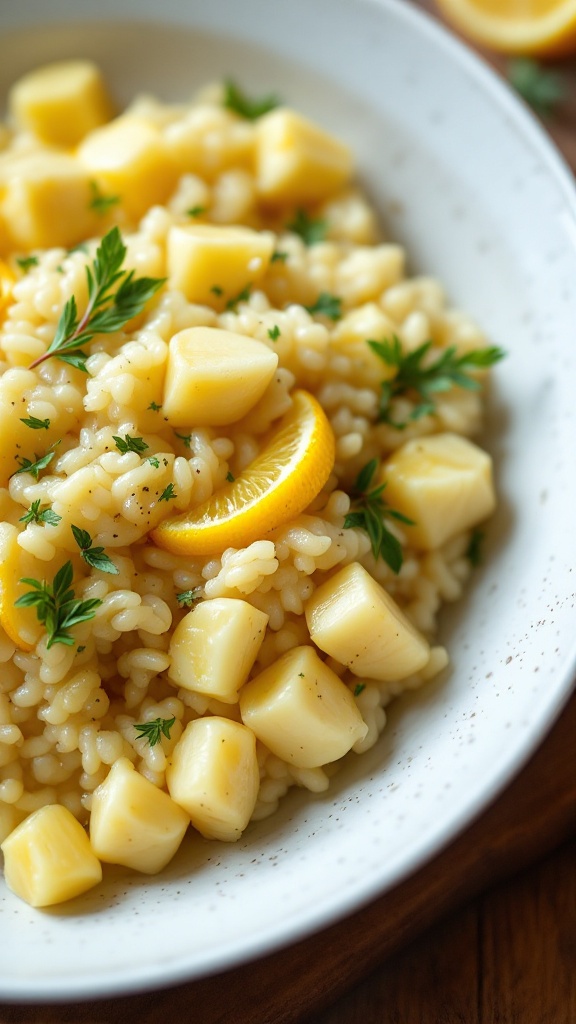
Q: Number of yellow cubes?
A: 13